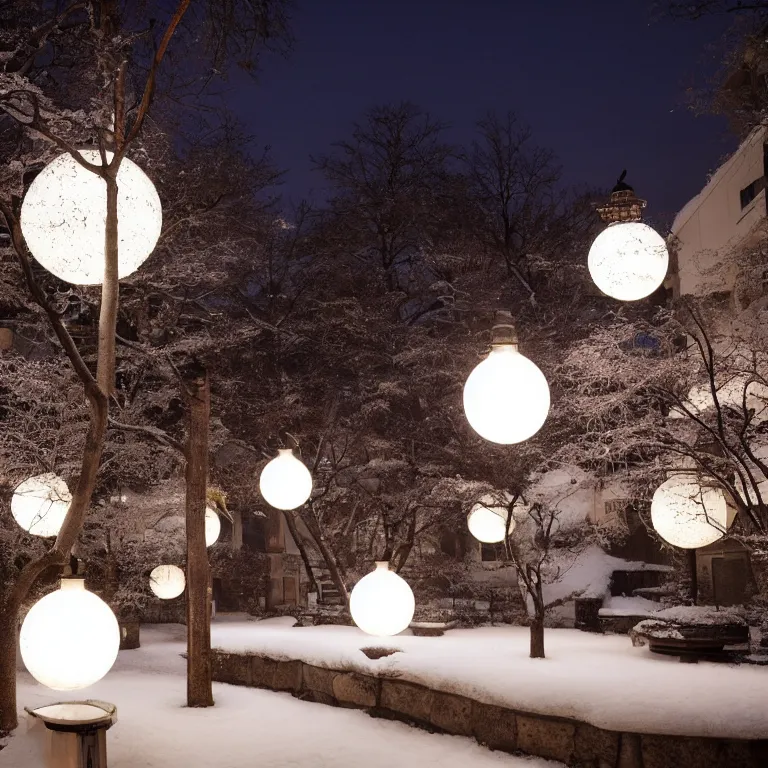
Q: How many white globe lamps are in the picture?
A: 11